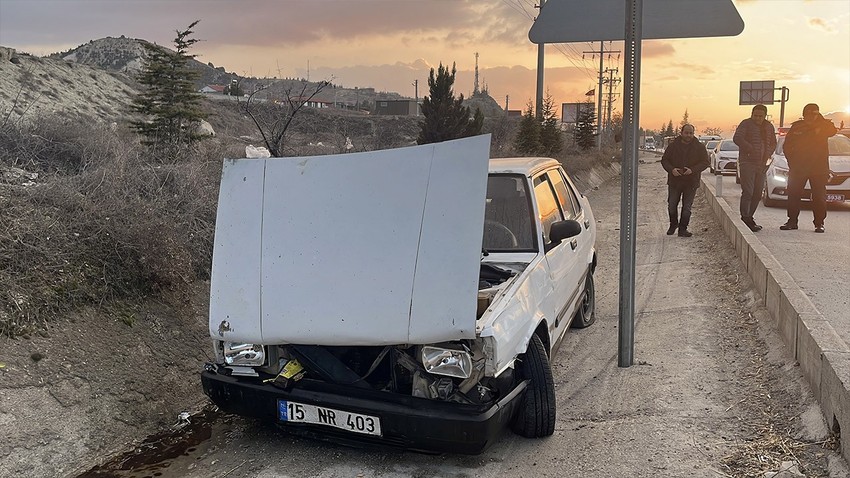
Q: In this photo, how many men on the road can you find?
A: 3